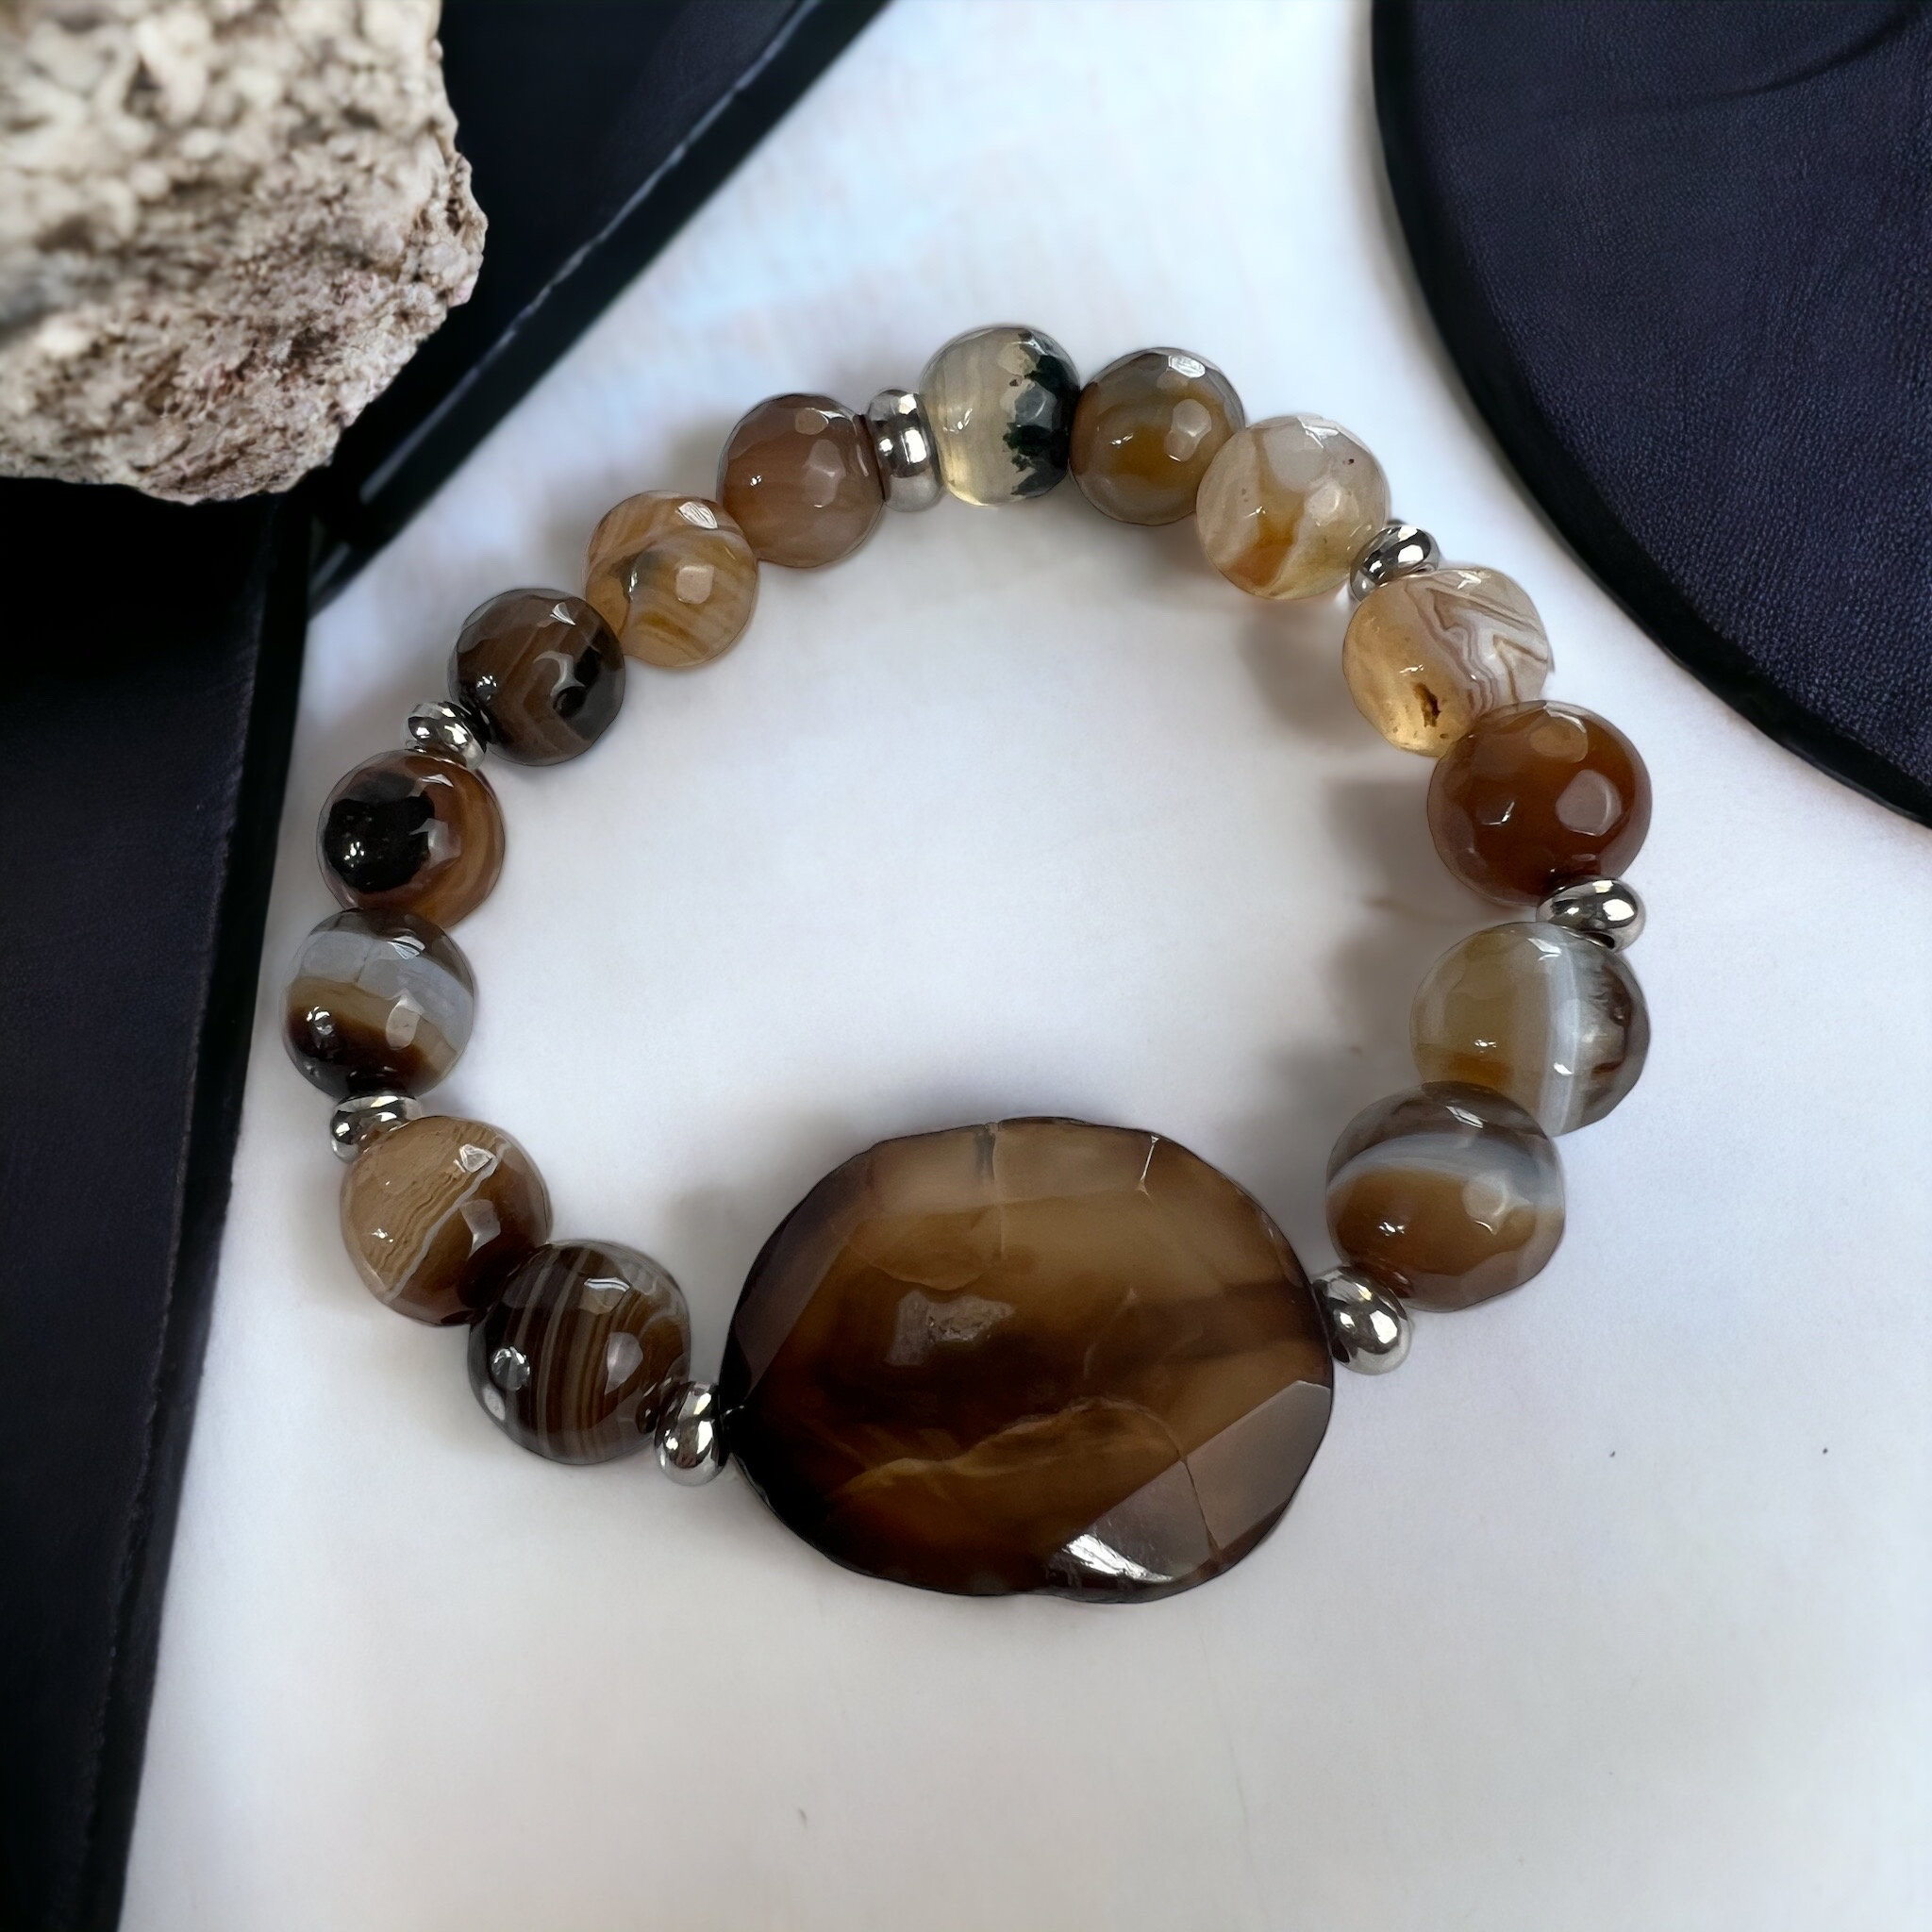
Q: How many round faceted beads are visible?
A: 14